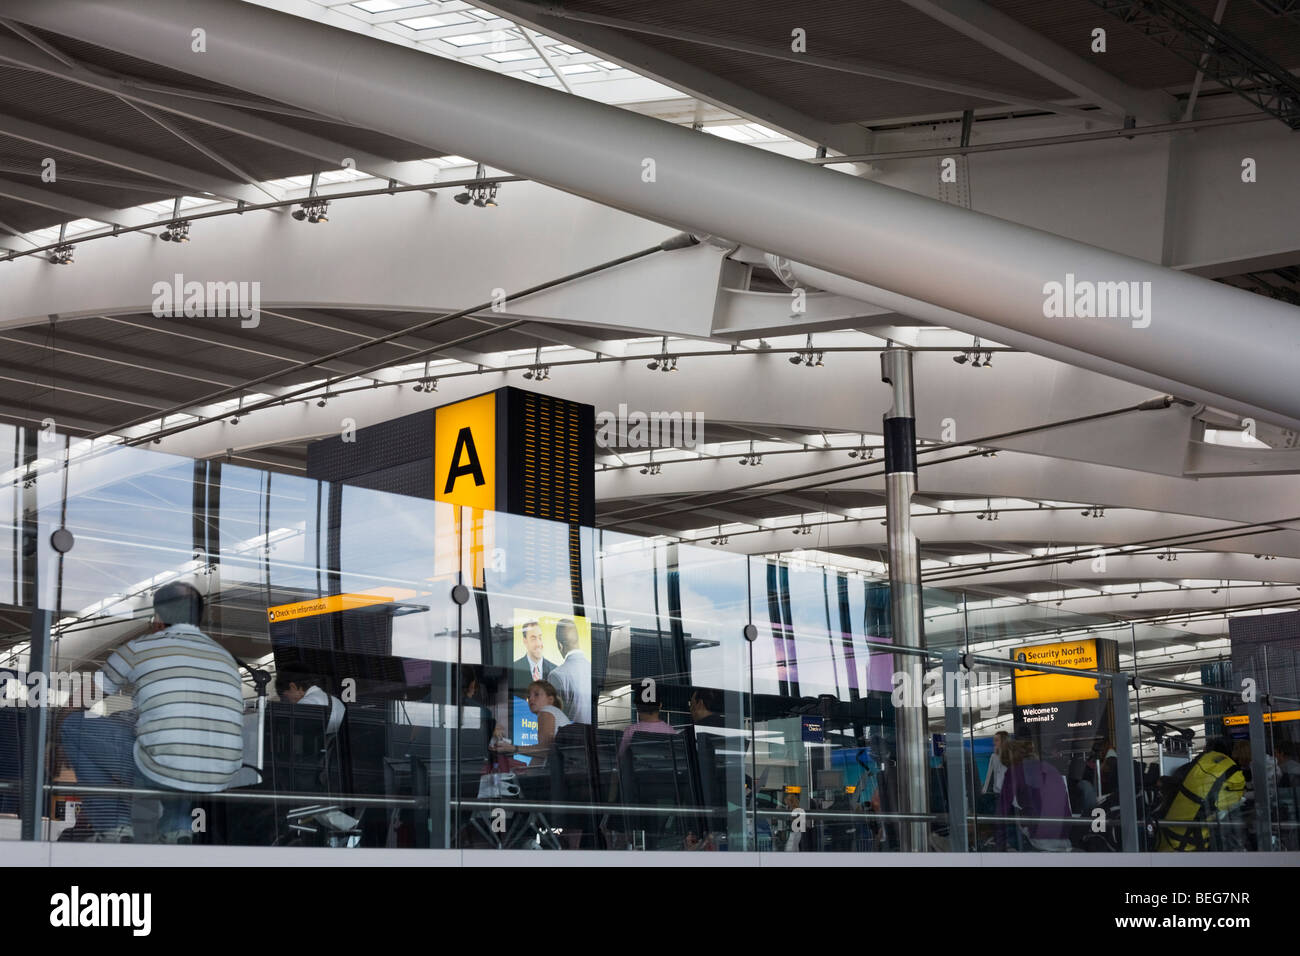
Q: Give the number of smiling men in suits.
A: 1